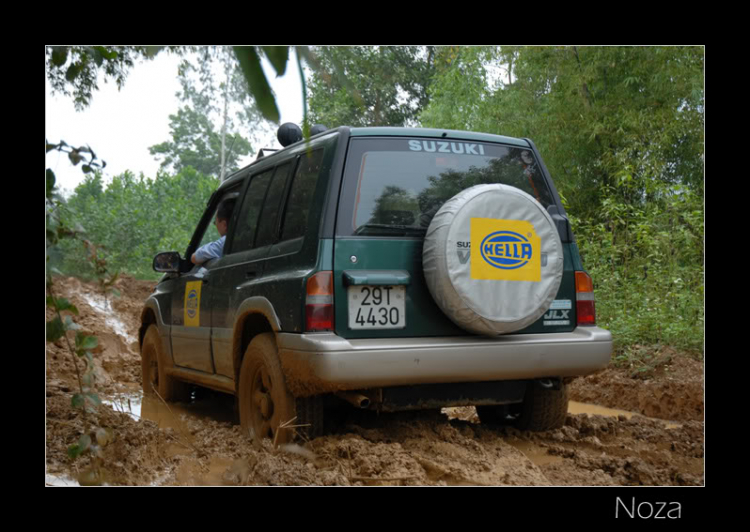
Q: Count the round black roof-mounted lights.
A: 2